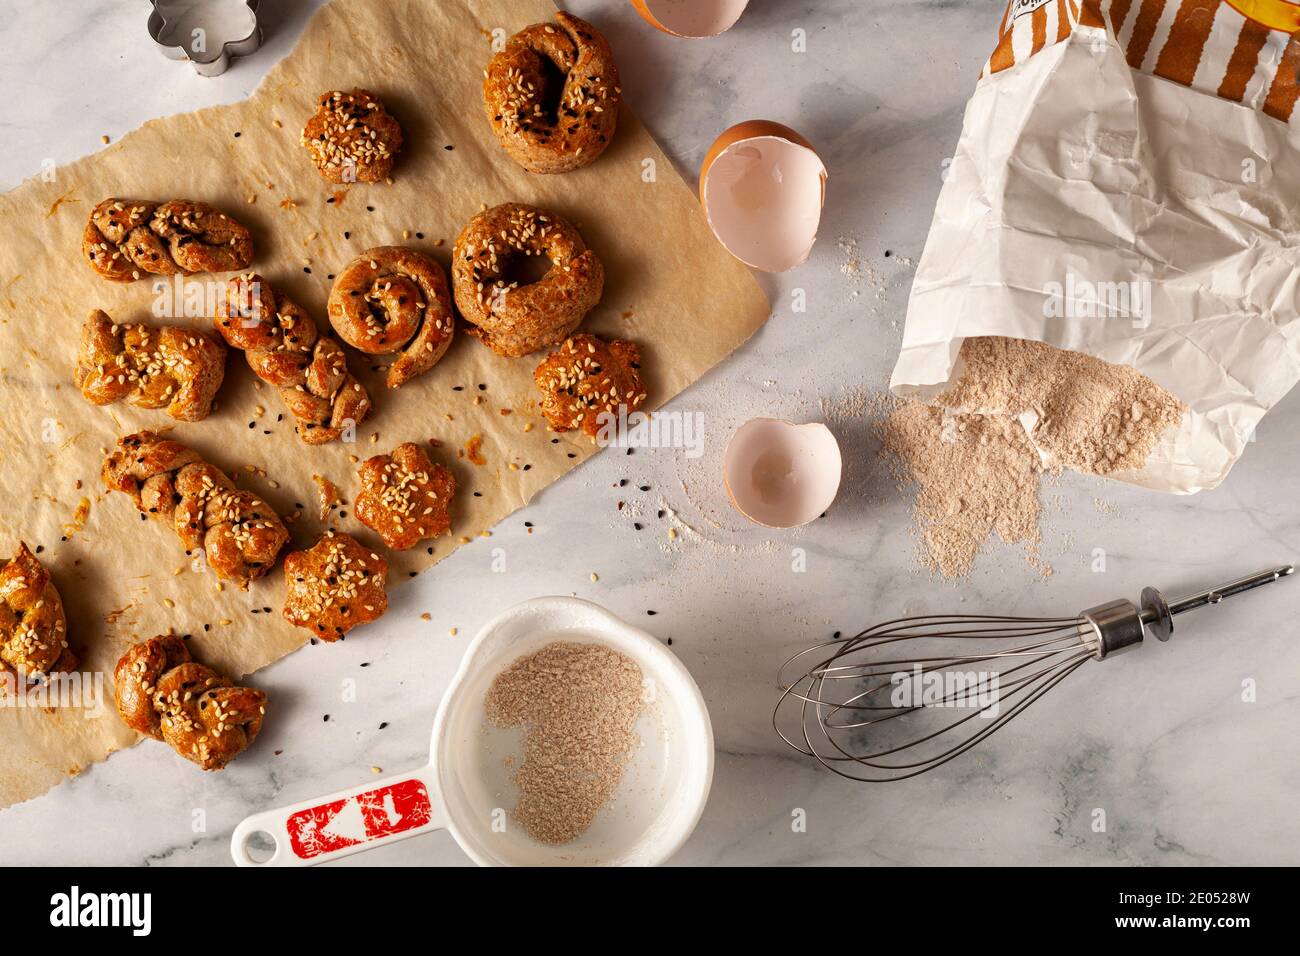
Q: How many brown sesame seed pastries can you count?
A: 13